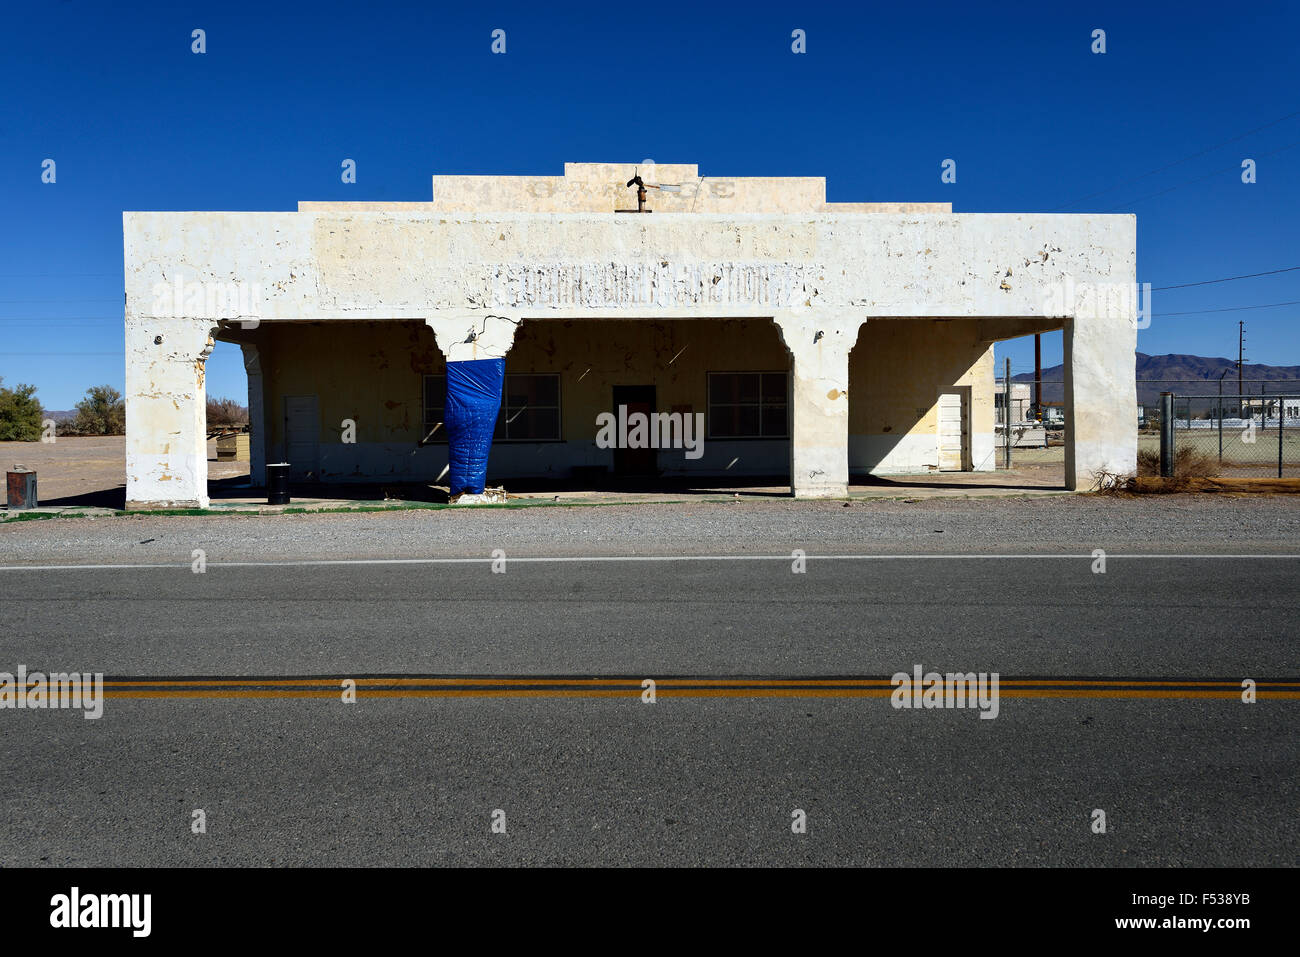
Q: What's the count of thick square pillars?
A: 4